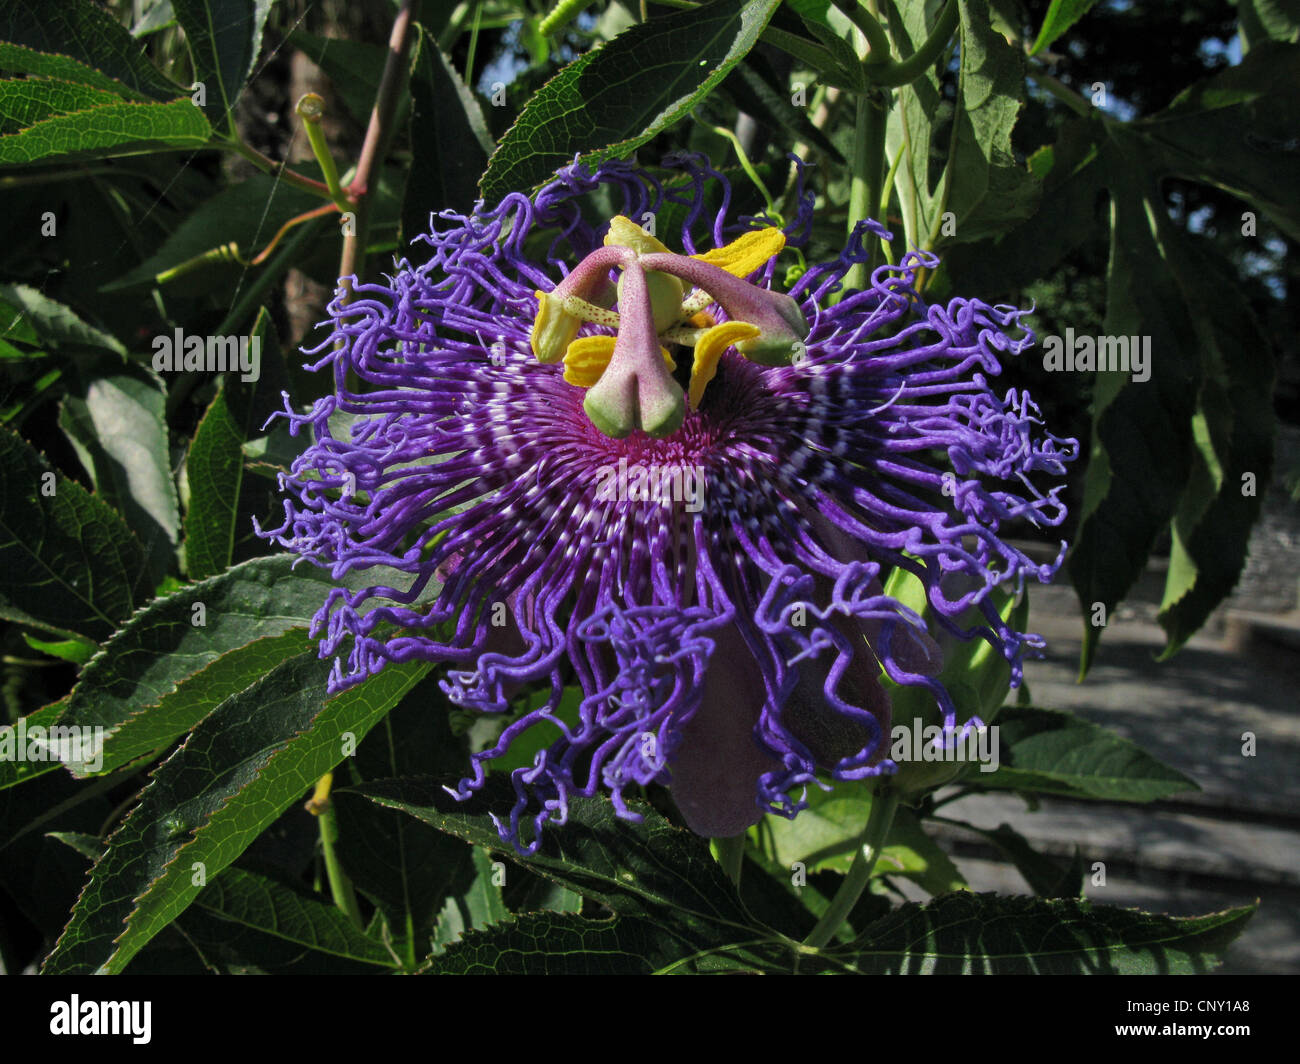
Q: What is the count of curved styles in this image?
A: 3